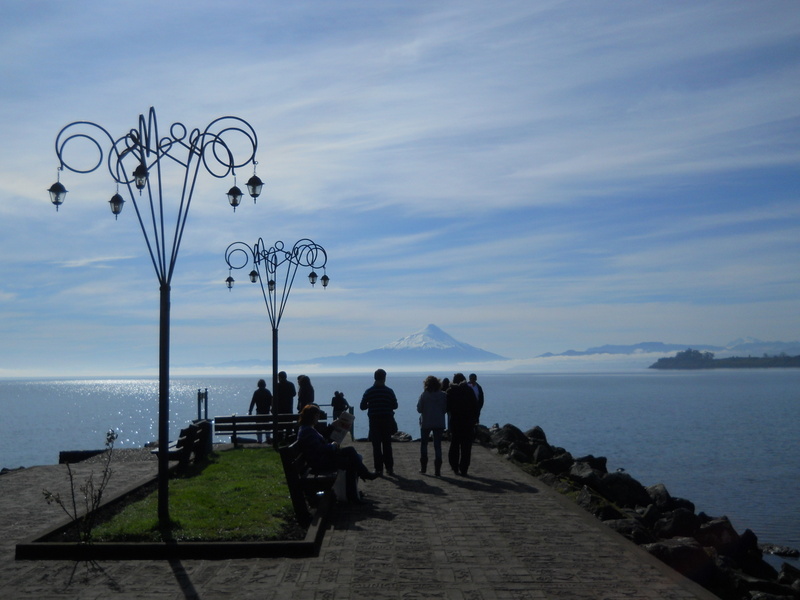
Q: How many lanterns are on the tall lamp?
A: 5